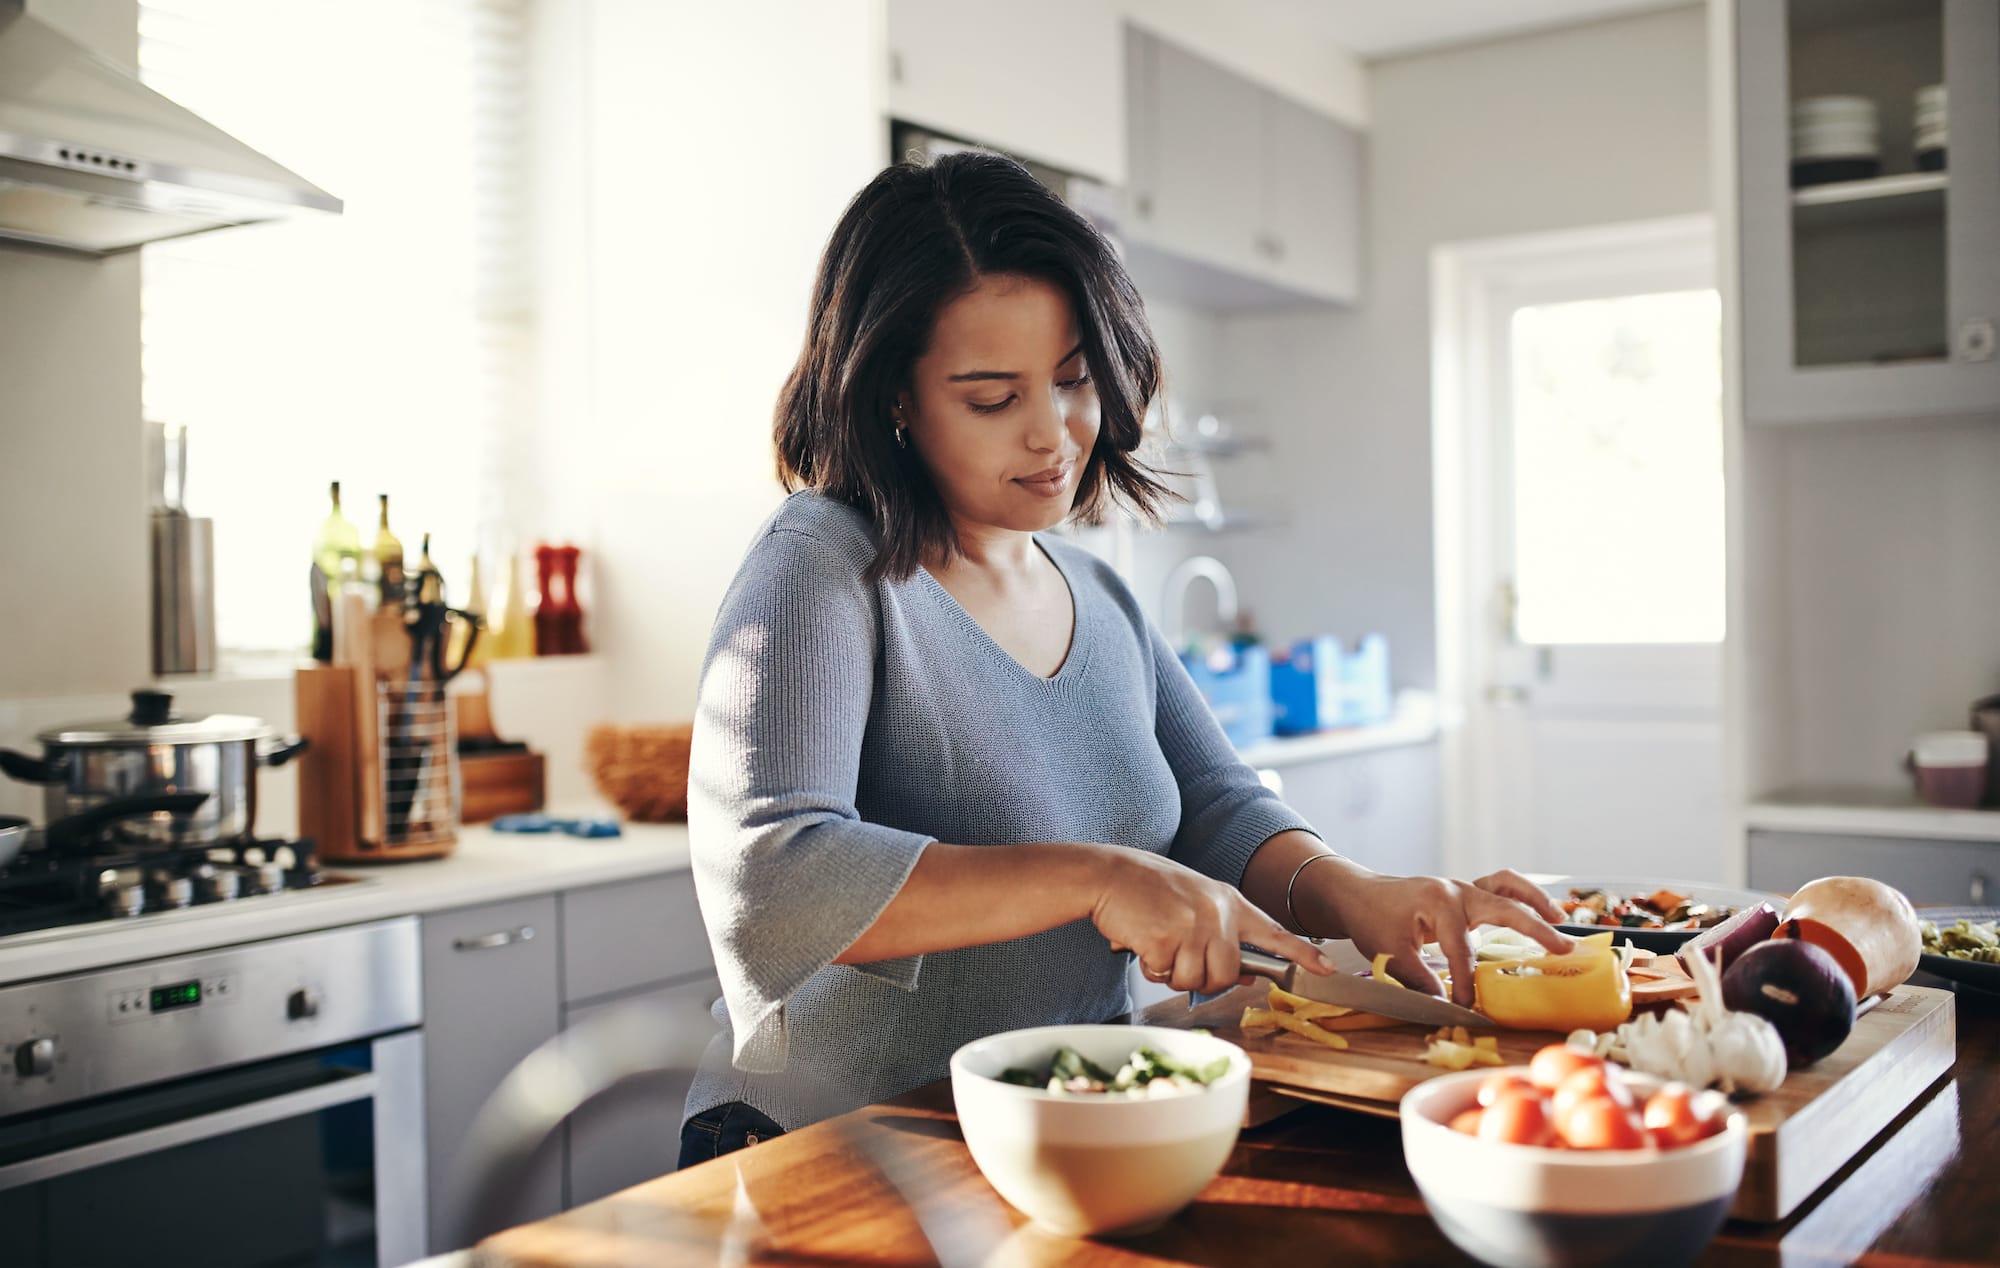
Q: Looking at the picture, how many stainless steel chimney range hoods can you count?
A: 1